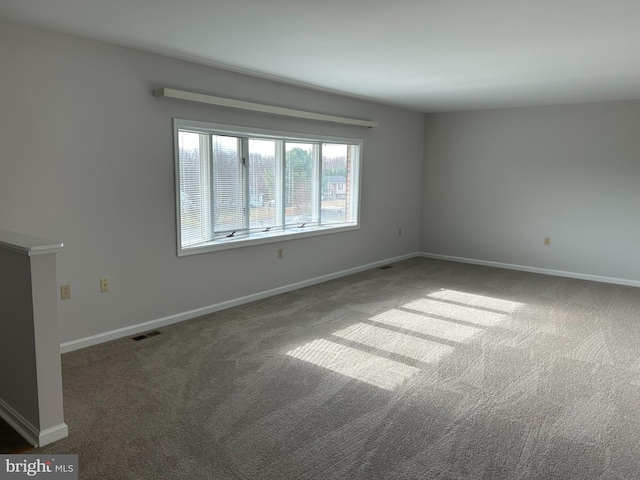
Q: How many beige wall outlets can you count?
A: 5